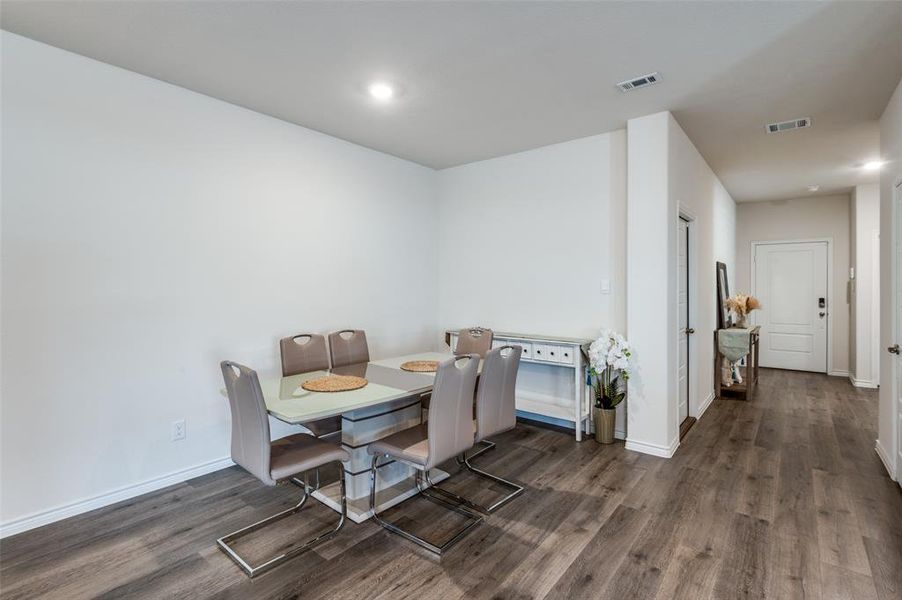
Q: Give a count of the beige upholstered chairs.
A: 6